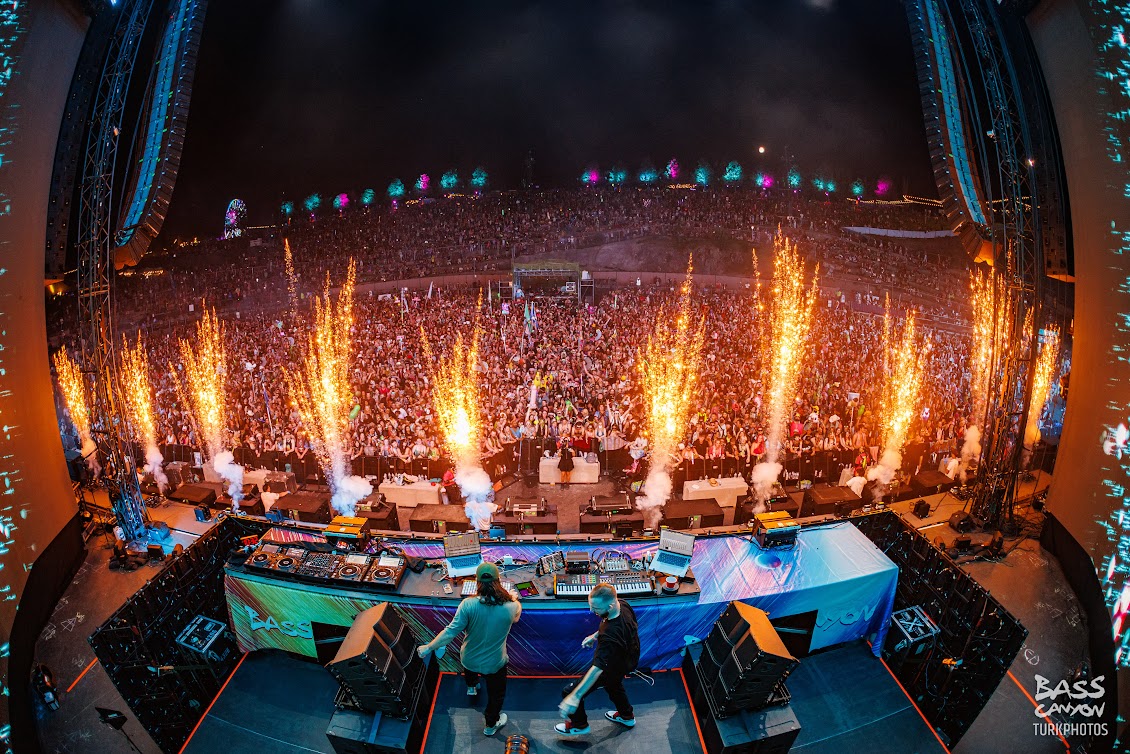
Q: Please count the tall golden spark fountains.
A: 10